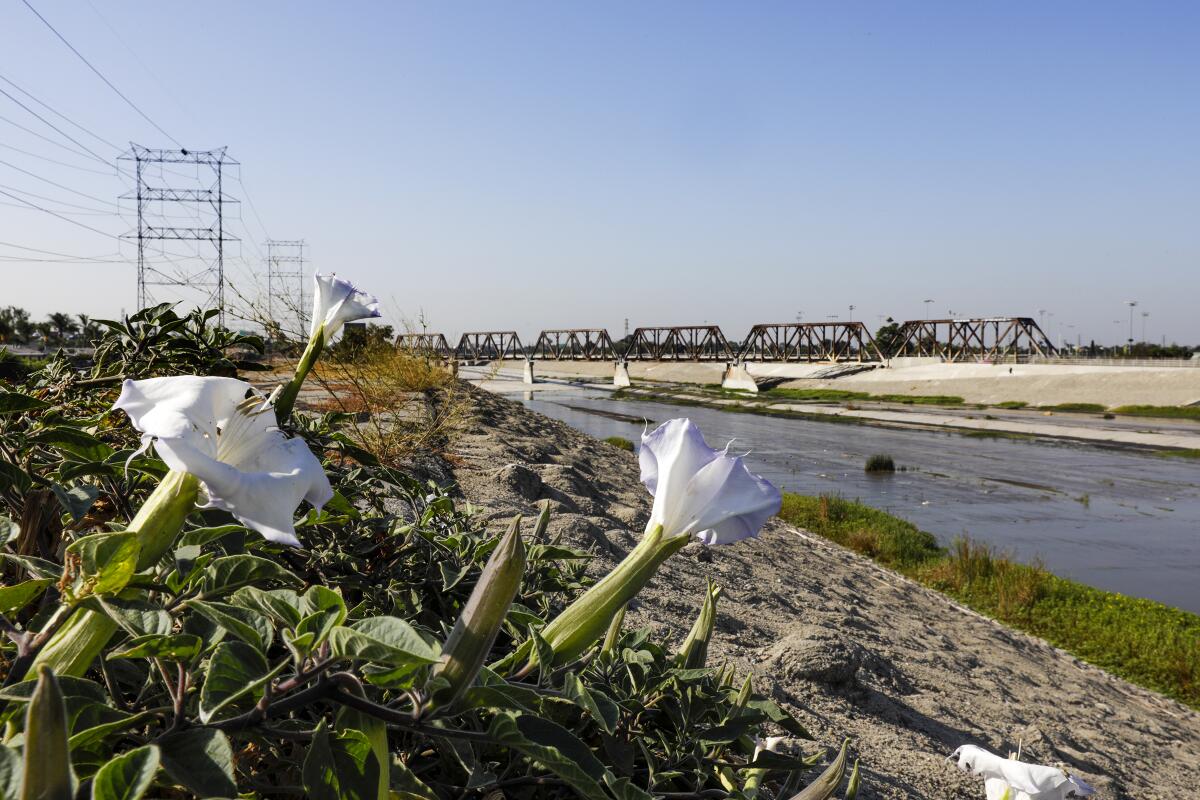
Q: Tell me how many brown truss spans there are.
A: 6